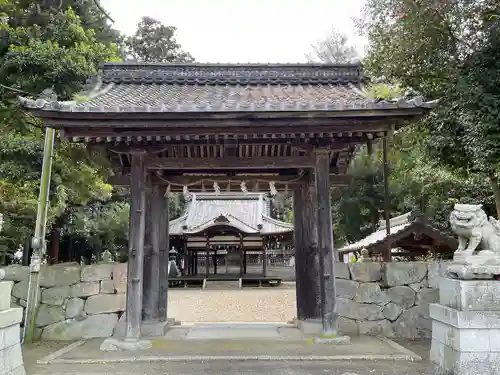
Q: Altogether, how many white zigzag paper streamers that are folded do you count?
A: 4